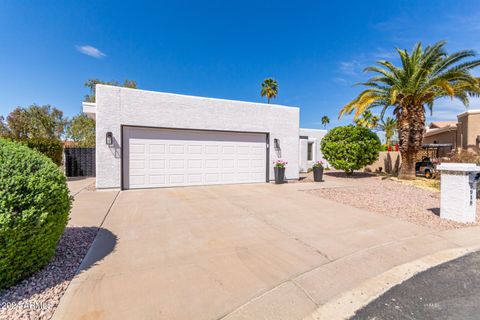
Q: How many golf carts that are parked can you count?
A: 1